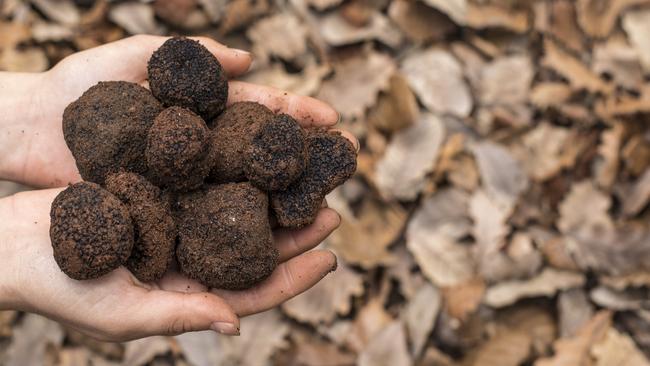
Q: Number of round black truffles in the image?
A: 9